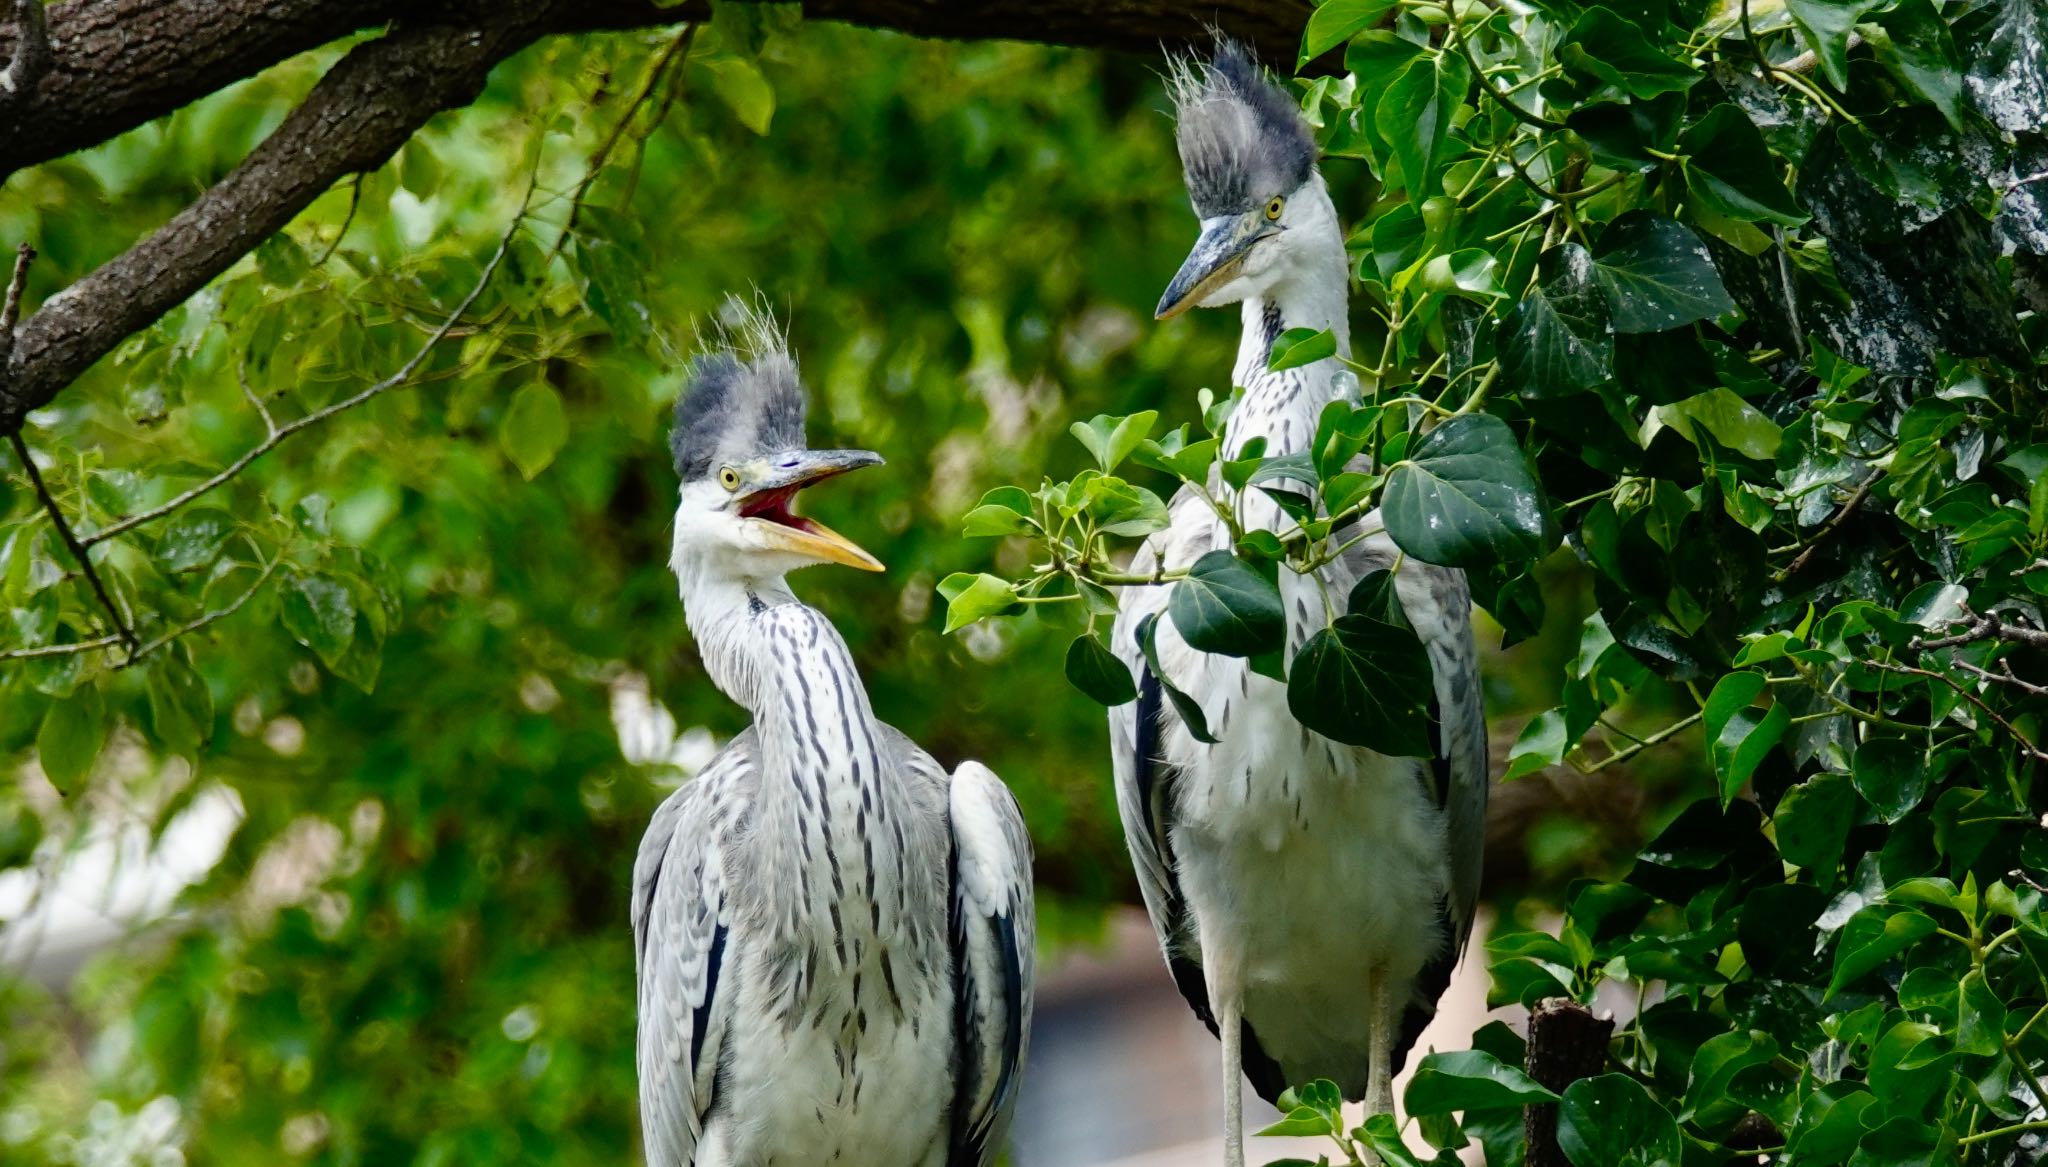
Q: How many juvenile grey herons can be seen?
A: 2